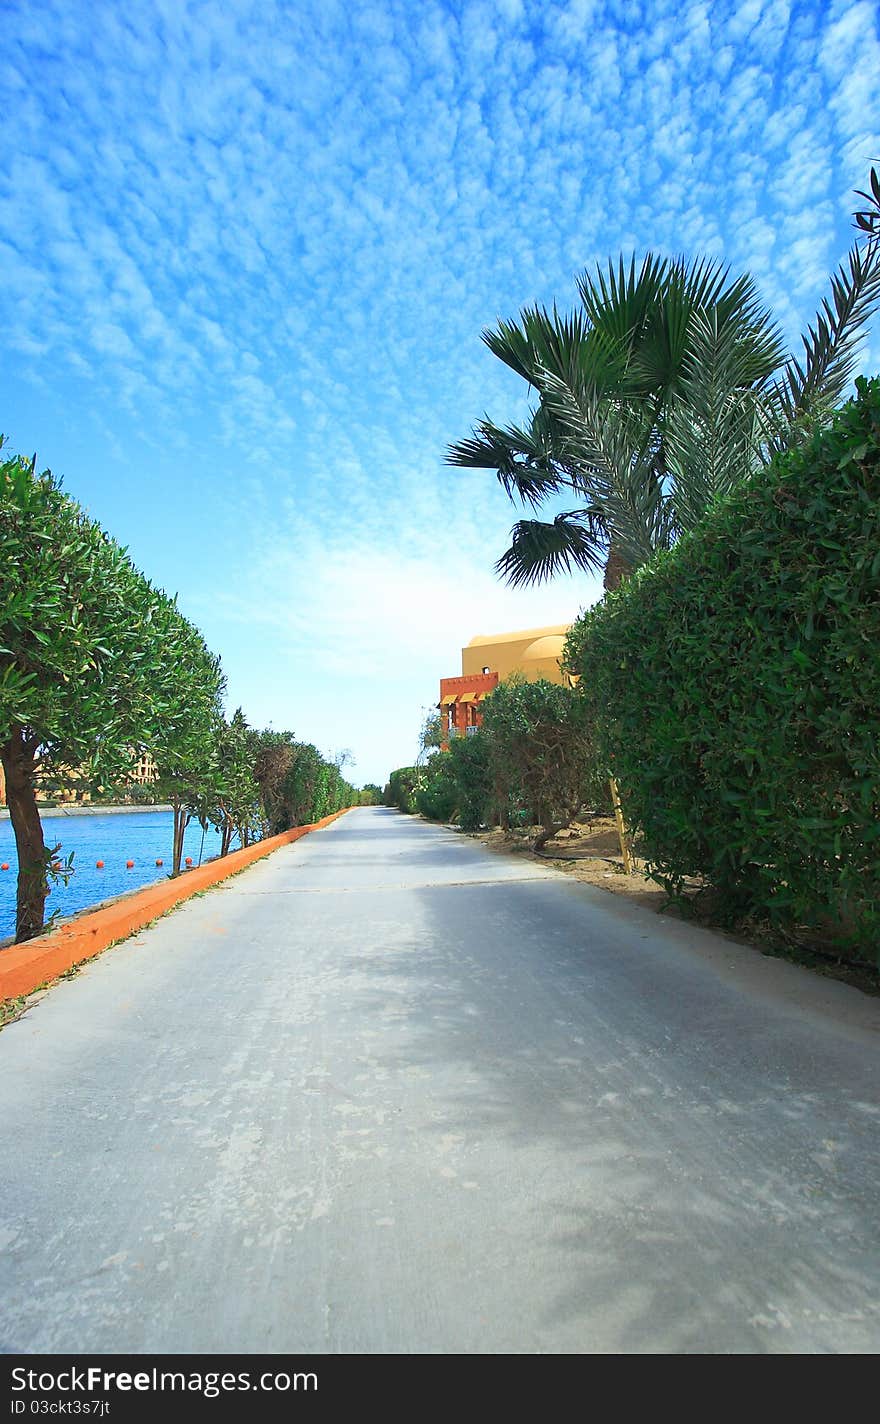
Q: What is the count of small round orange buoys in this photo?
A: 6